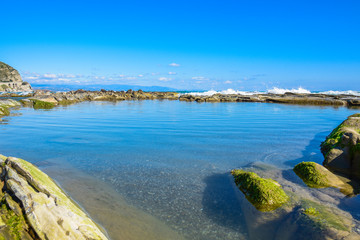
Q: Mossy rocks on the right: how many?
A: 3